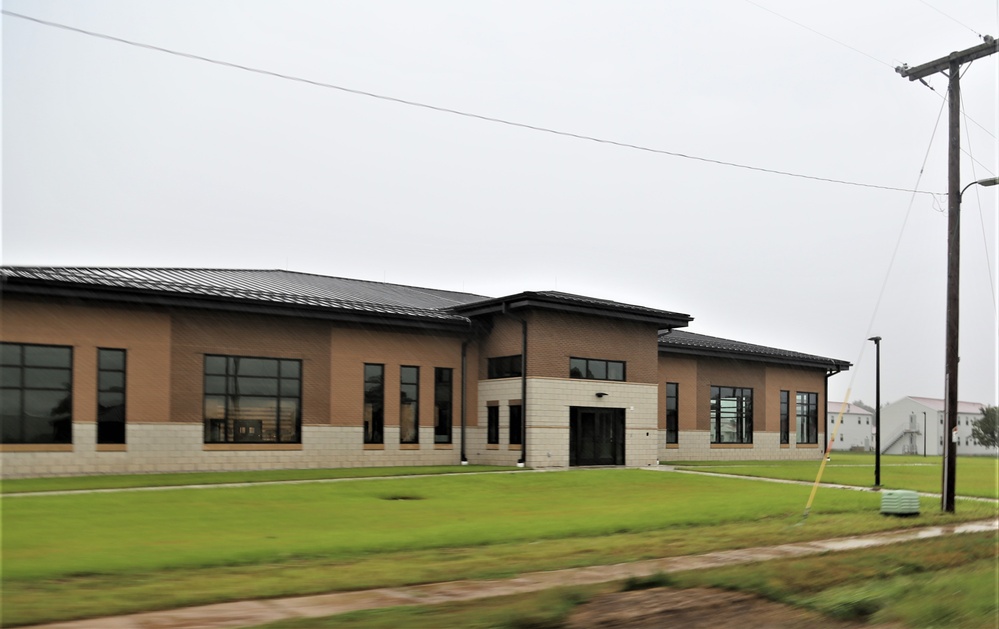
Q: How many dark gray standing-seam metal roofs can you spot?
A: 3